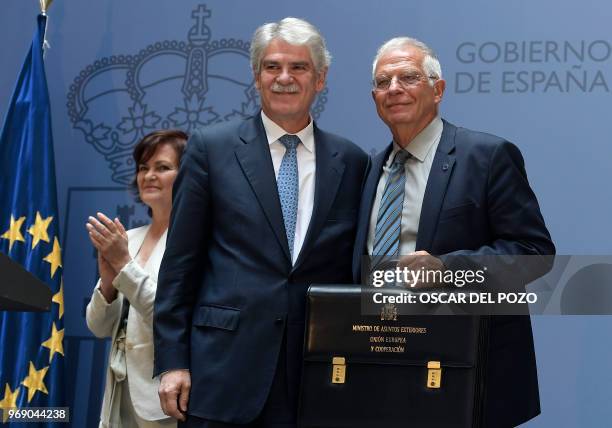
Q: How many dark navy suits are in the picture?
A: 2